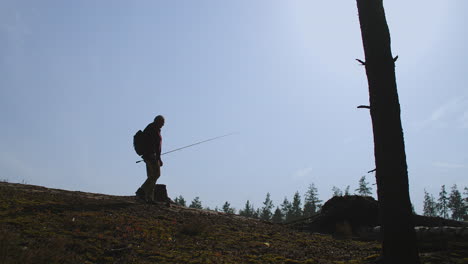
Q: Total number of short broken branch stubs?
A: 4